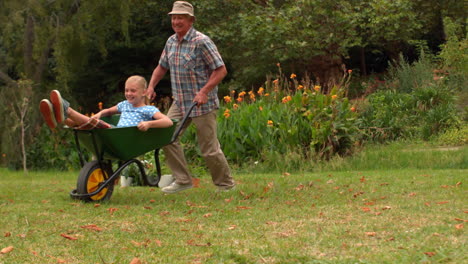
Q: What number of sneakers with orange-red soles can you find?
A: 2